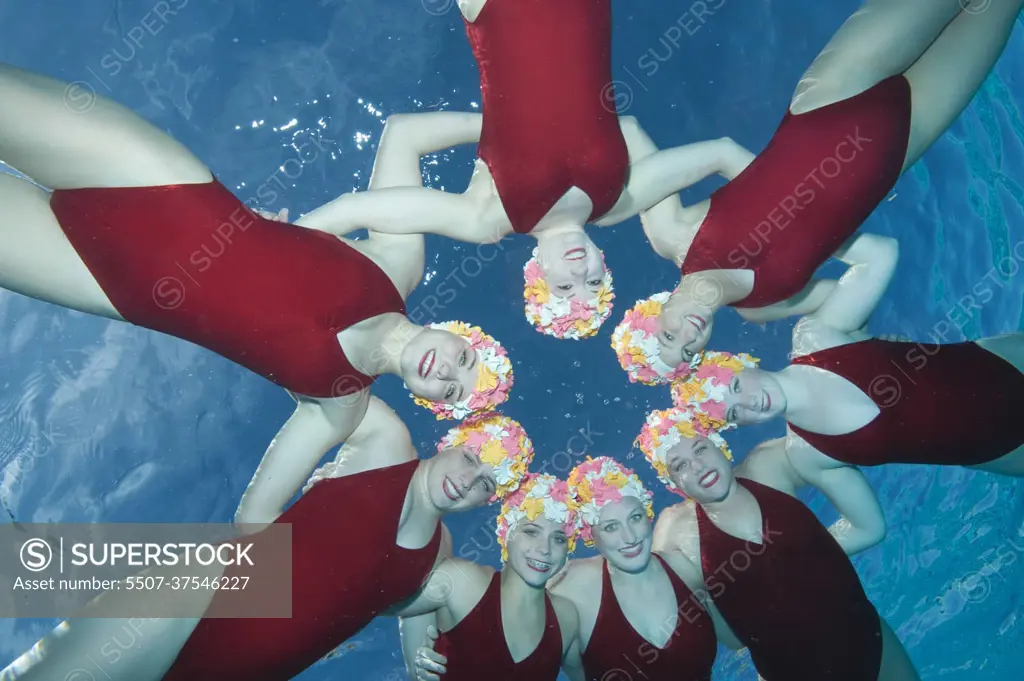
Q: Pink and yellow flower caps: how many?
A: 8